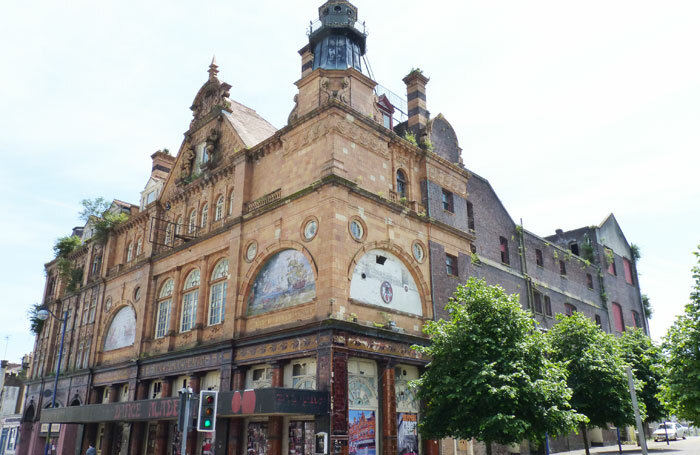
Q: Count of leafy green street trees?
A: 4